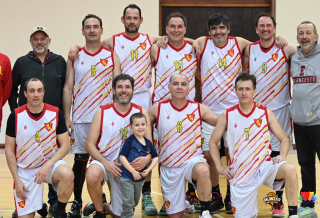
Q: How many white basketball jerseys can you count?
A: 9